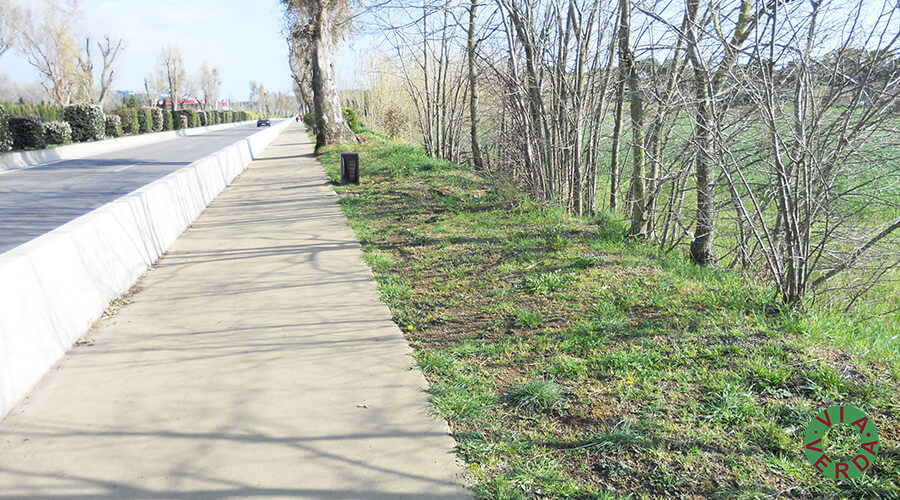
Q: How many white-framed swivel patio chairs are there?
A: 0